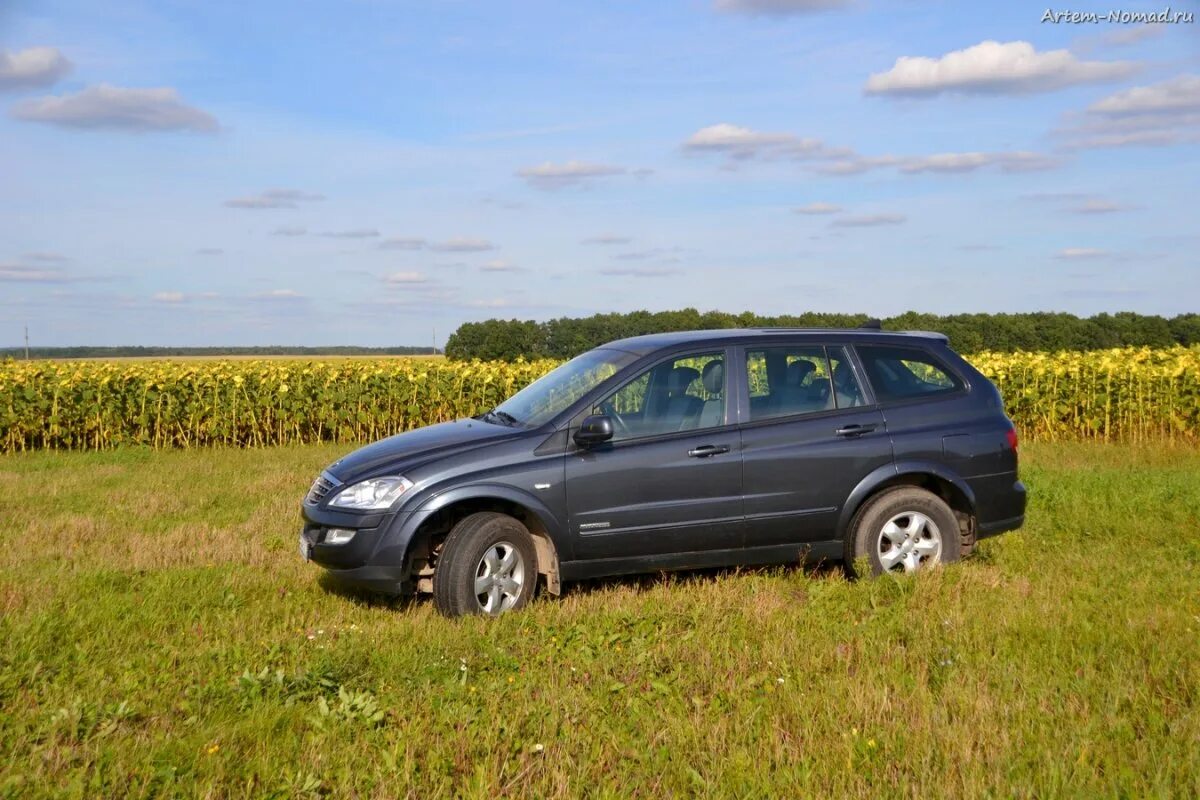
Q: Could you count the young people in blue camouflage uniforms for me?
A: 0